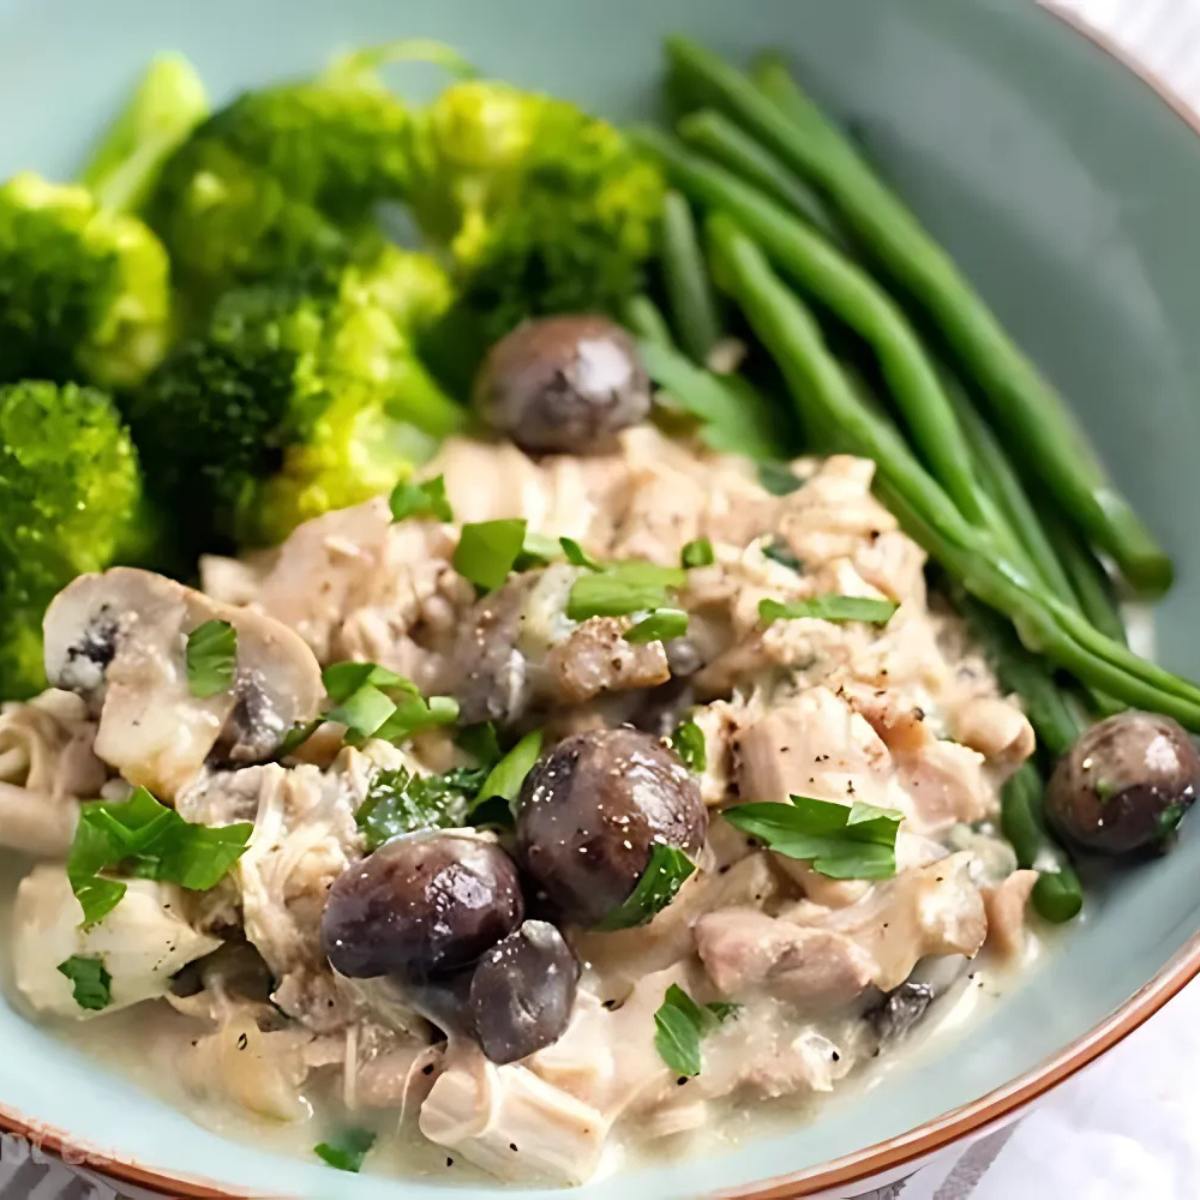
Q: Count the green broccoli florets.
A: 5